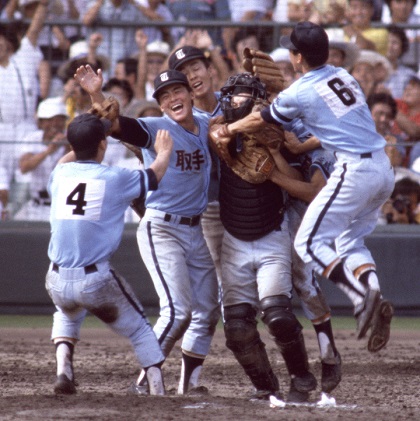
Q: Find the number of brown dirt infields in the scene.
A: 1